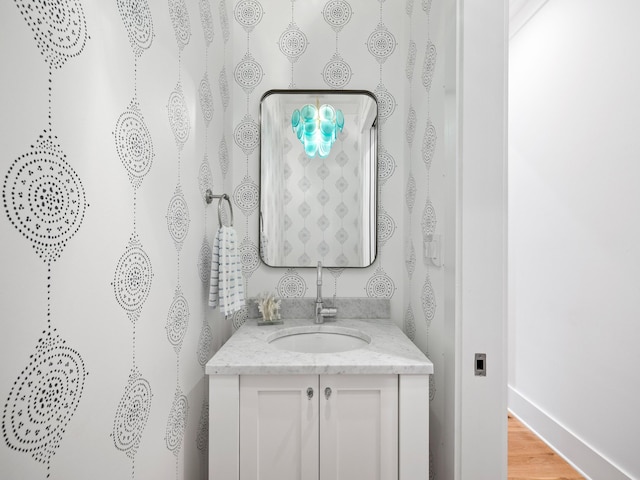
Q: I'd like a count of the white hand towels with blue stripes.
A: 1